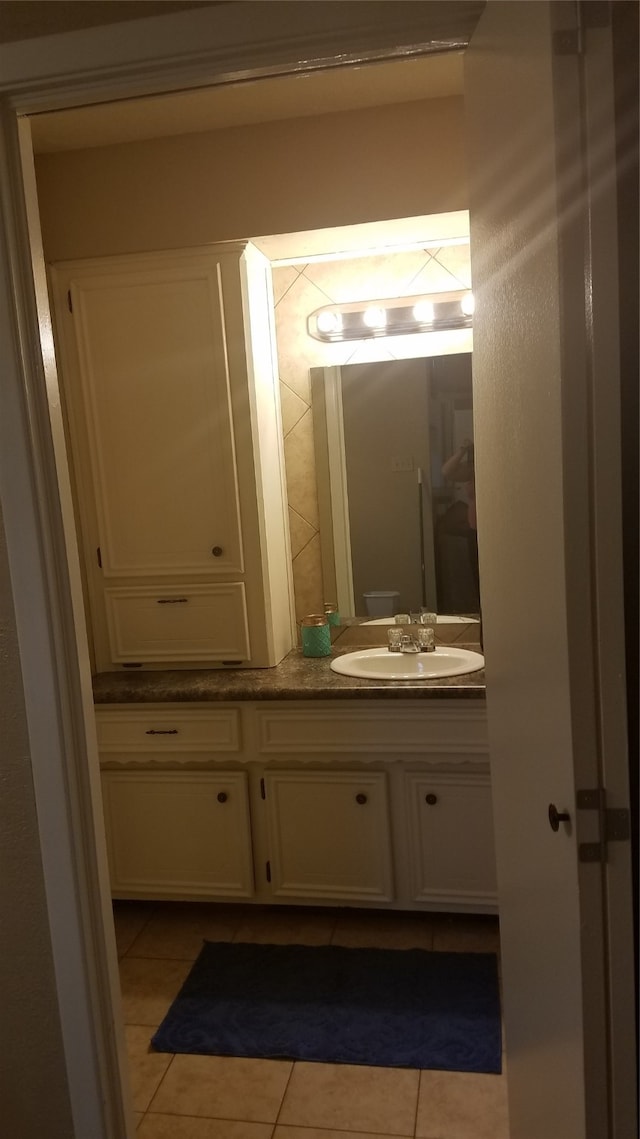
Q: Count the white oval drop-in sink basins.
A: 1